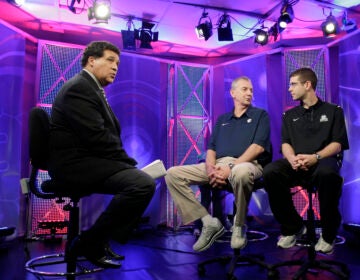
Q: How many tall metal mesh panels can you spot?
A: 3